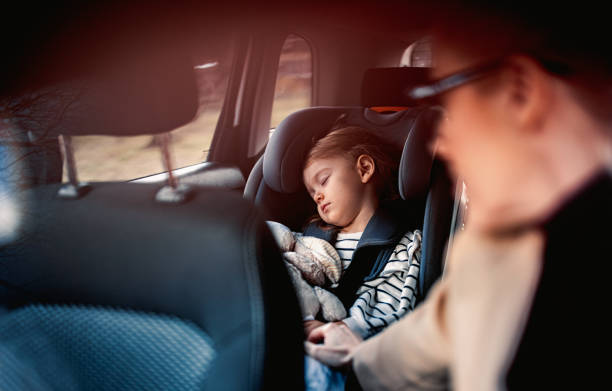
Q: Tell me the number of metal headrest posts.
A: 2